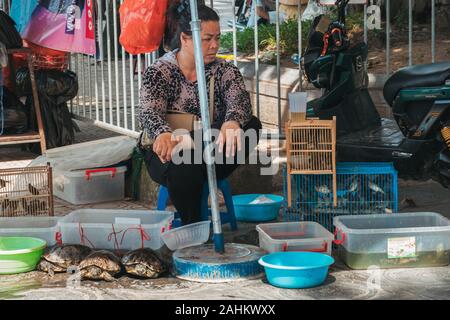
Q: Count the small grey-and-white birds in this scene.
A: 3